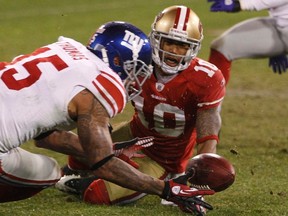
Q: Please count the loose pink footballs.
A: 0